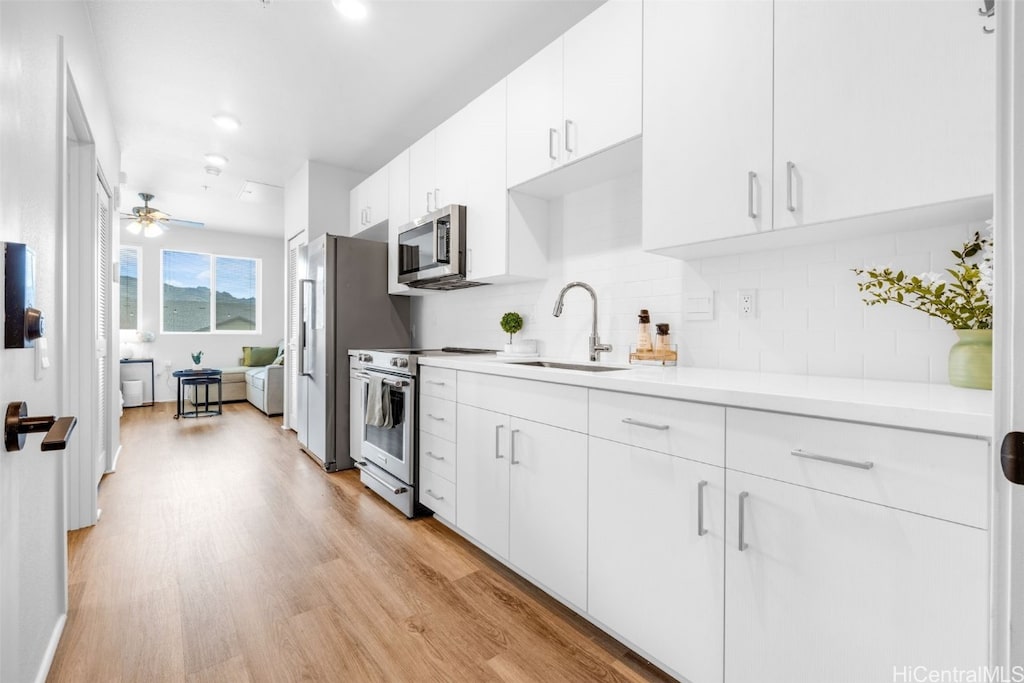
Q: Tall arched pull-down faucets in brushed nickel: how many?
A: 1